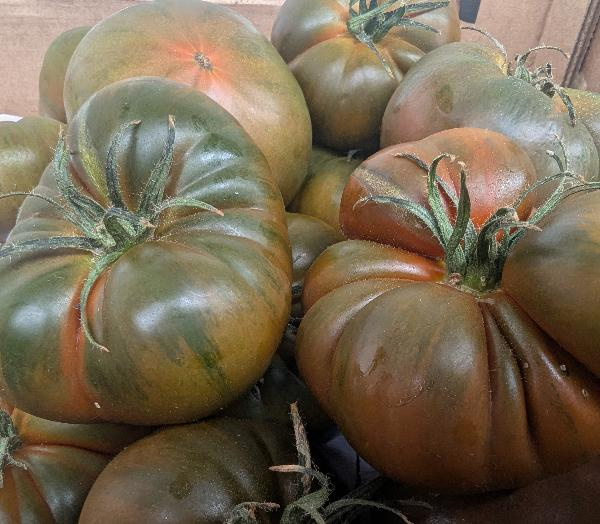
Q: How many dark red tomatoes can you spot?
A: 1